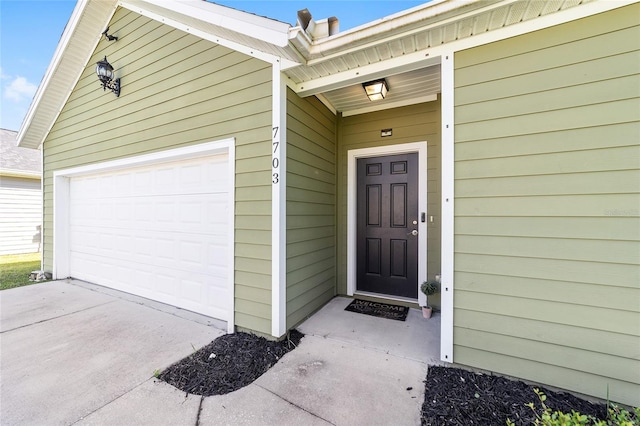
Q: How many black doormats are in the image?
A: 1